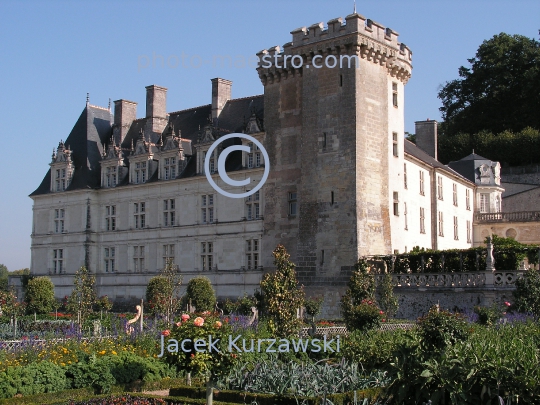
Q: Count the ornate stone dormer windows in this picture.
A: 6